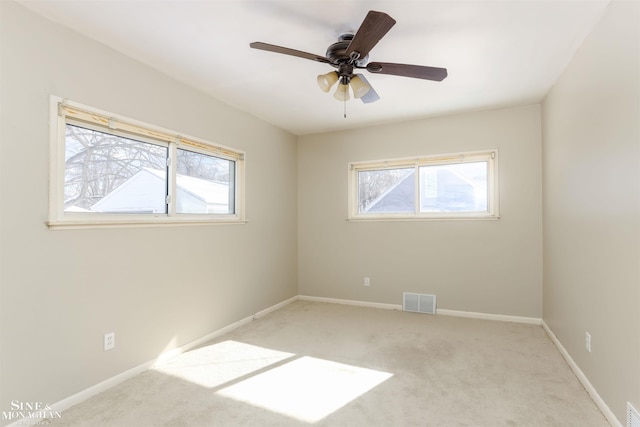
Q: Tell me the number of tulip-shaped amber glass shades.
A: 3